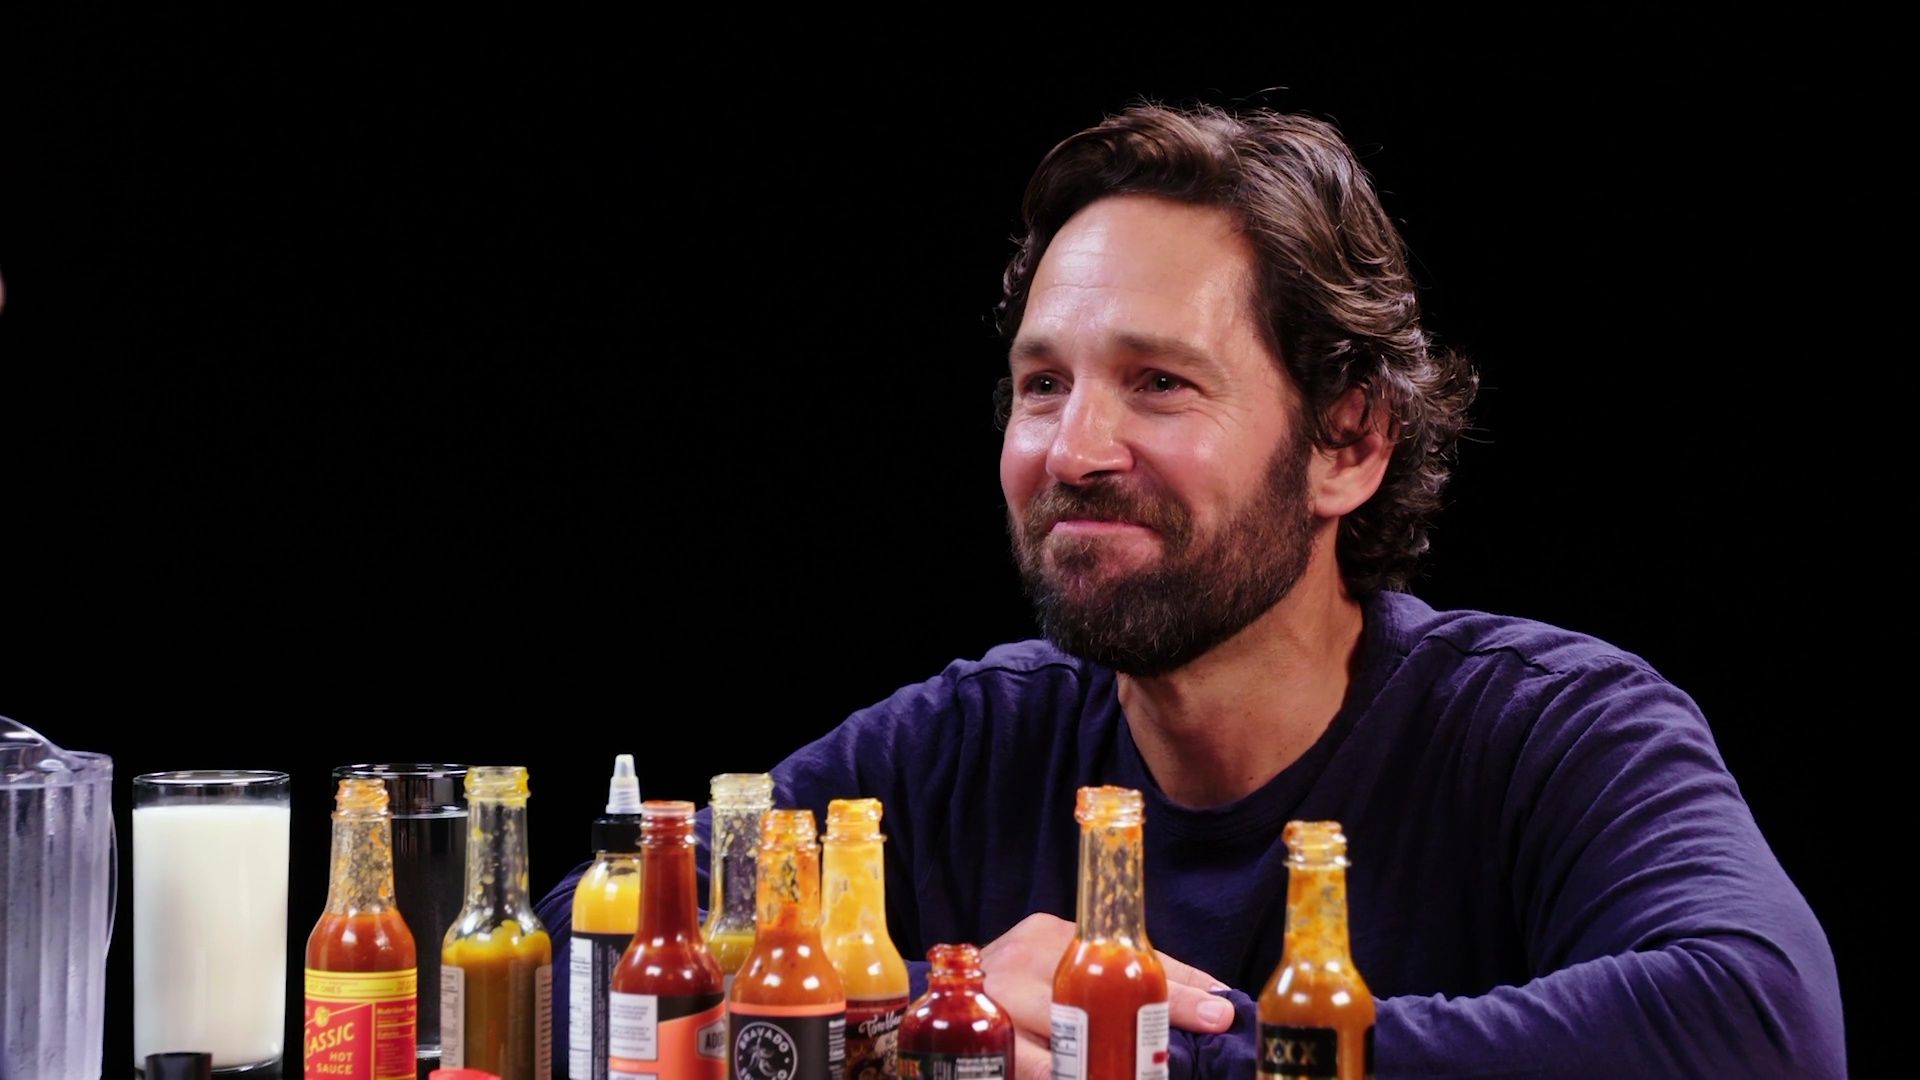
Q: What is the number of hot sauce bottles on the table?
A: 10